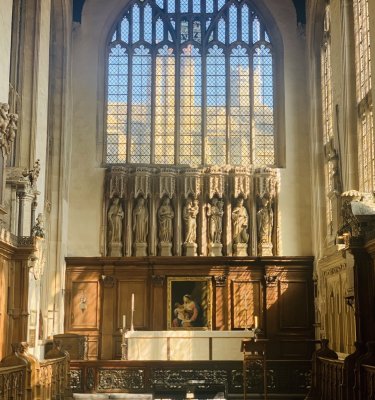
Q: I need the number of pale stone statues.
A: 7